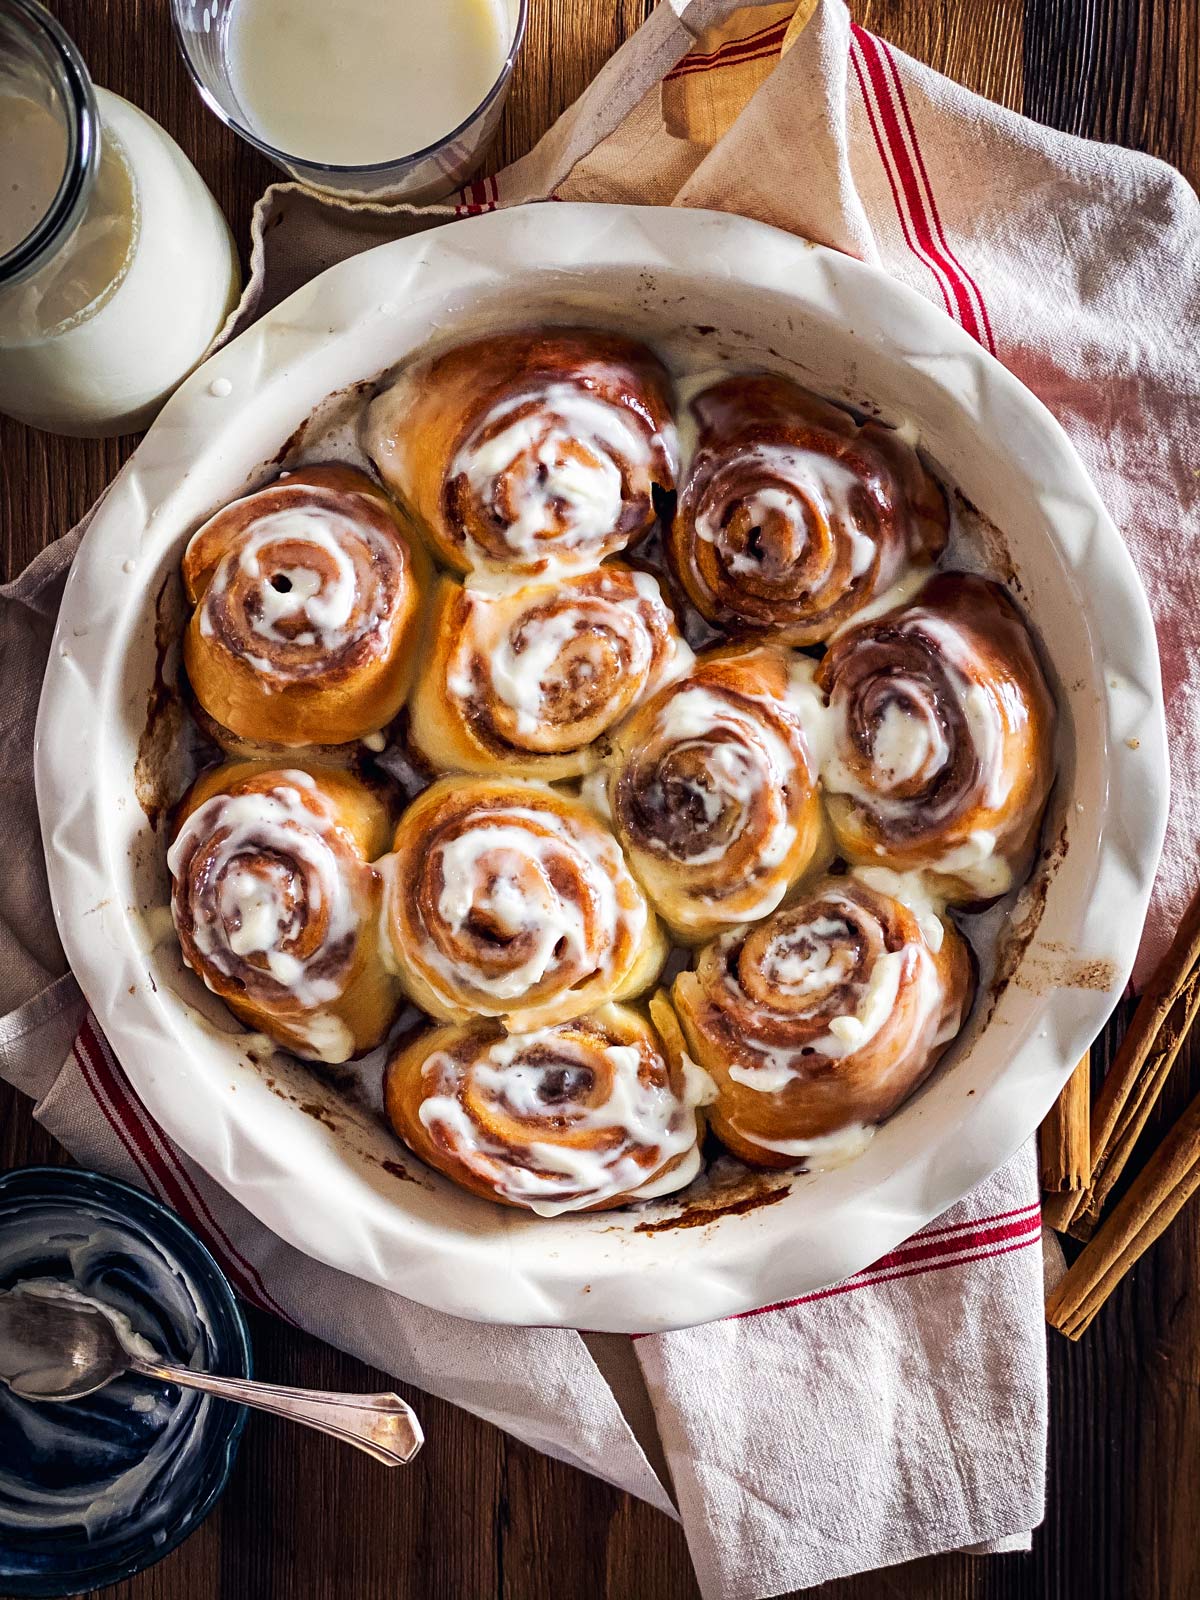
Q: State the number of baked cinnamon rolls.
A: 10